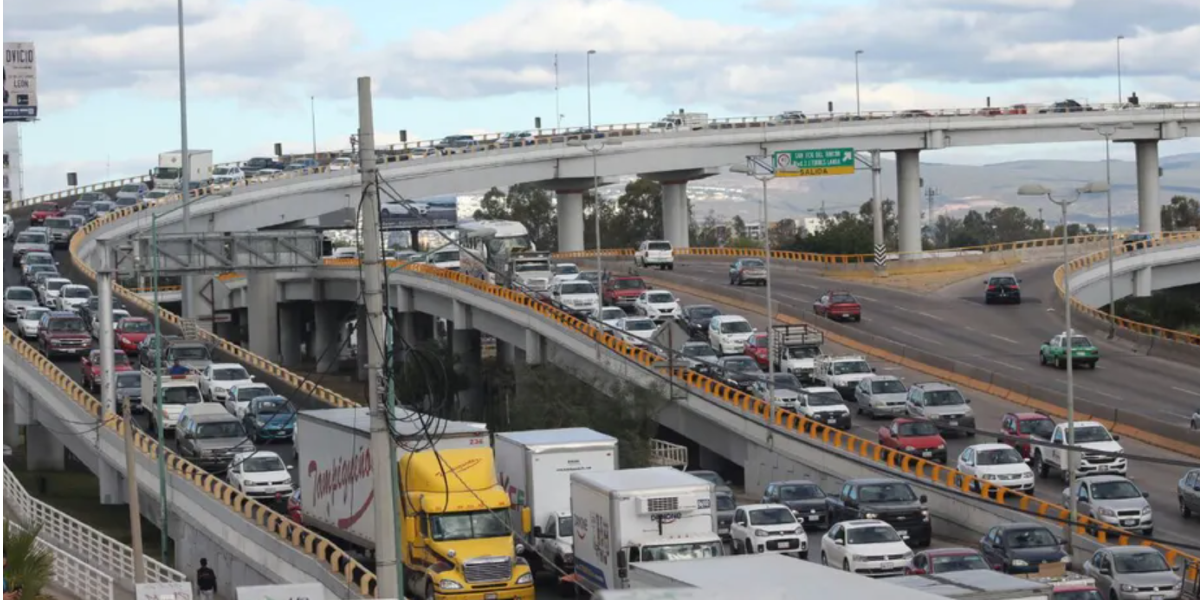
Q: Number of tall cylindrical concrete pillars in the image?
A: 4